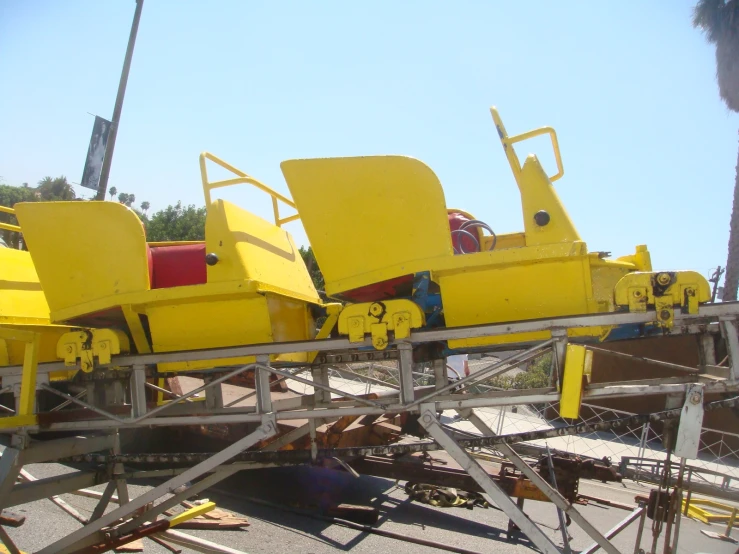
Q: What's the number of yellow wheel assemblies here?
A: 3